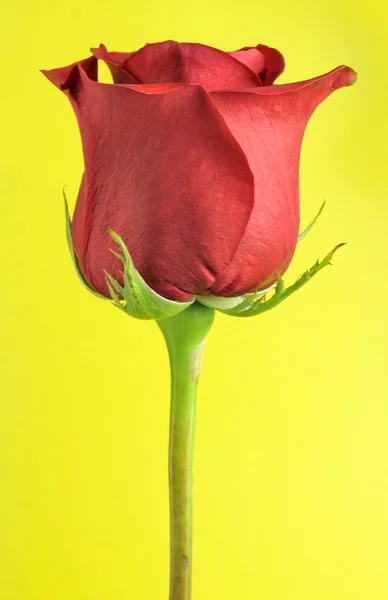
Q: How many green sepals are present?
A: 4